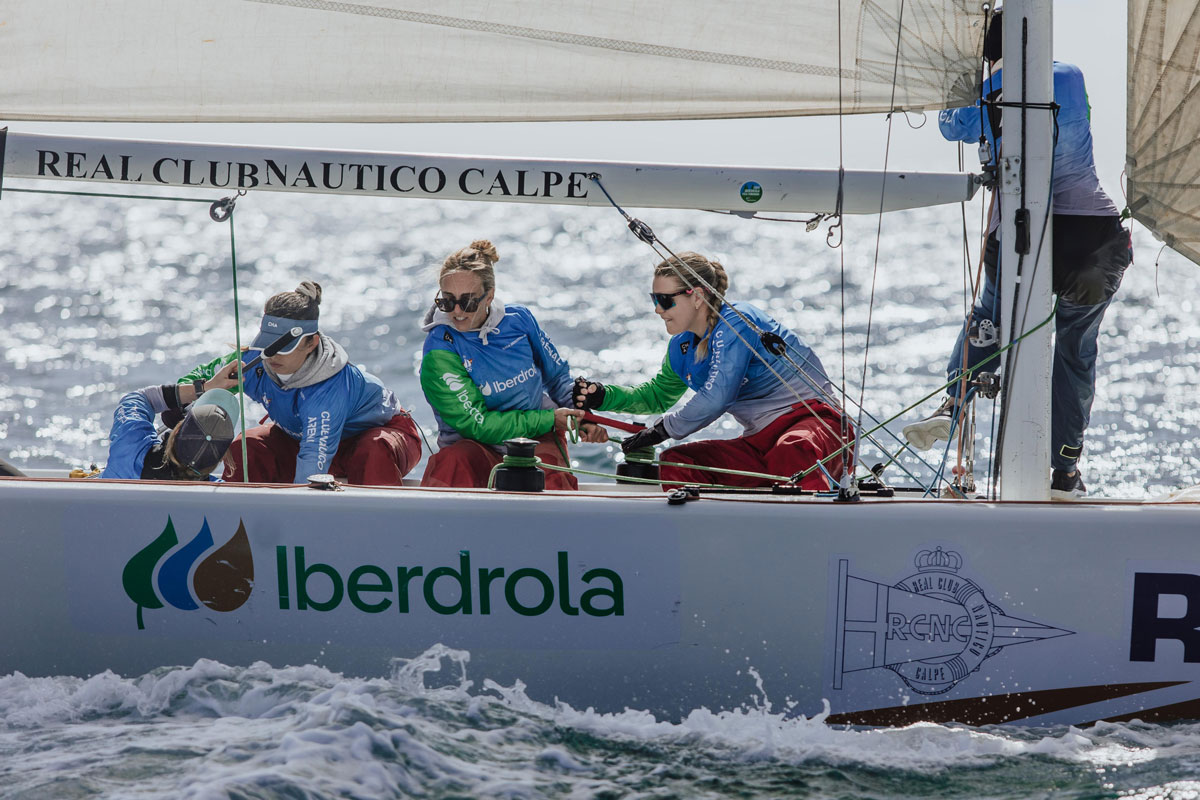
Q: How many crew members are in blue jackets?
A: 5